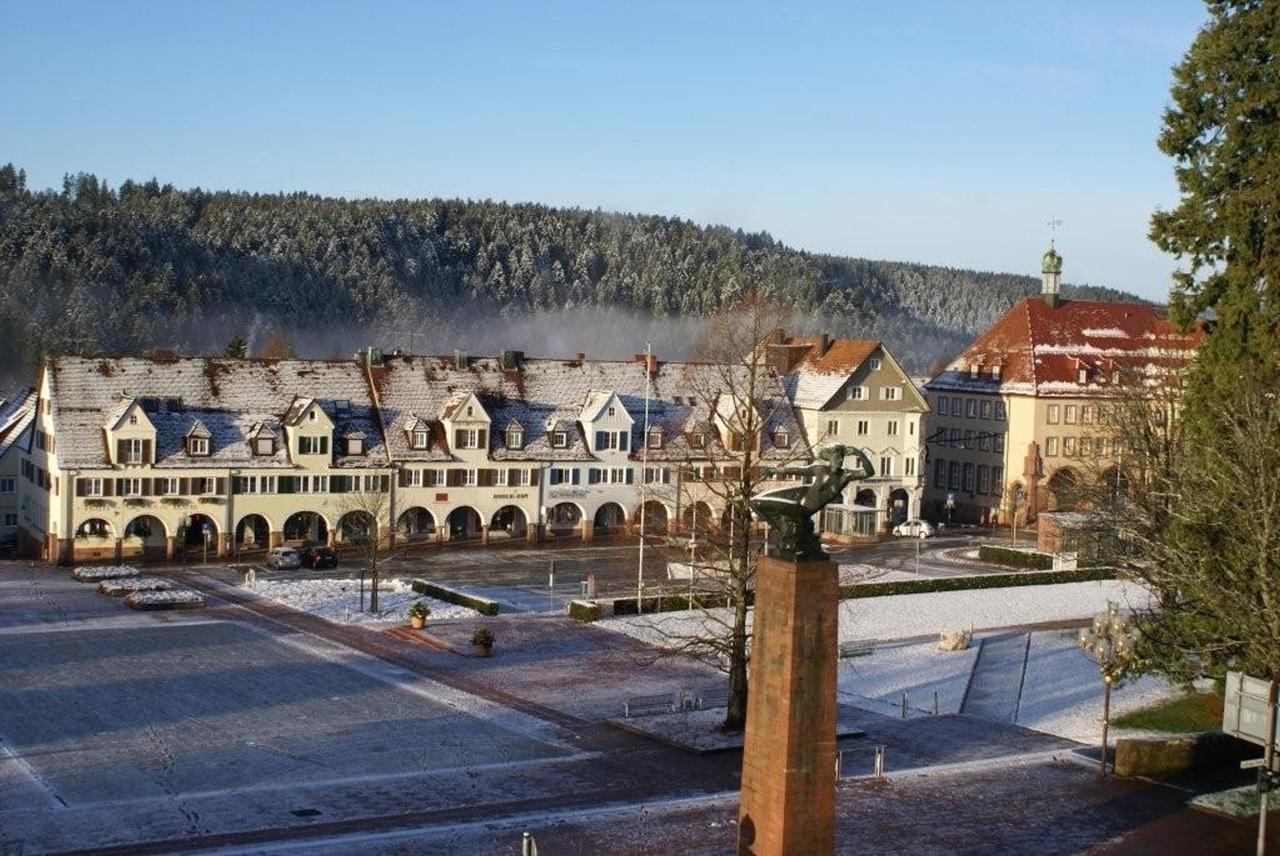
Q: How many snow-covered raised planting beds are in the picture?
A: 3